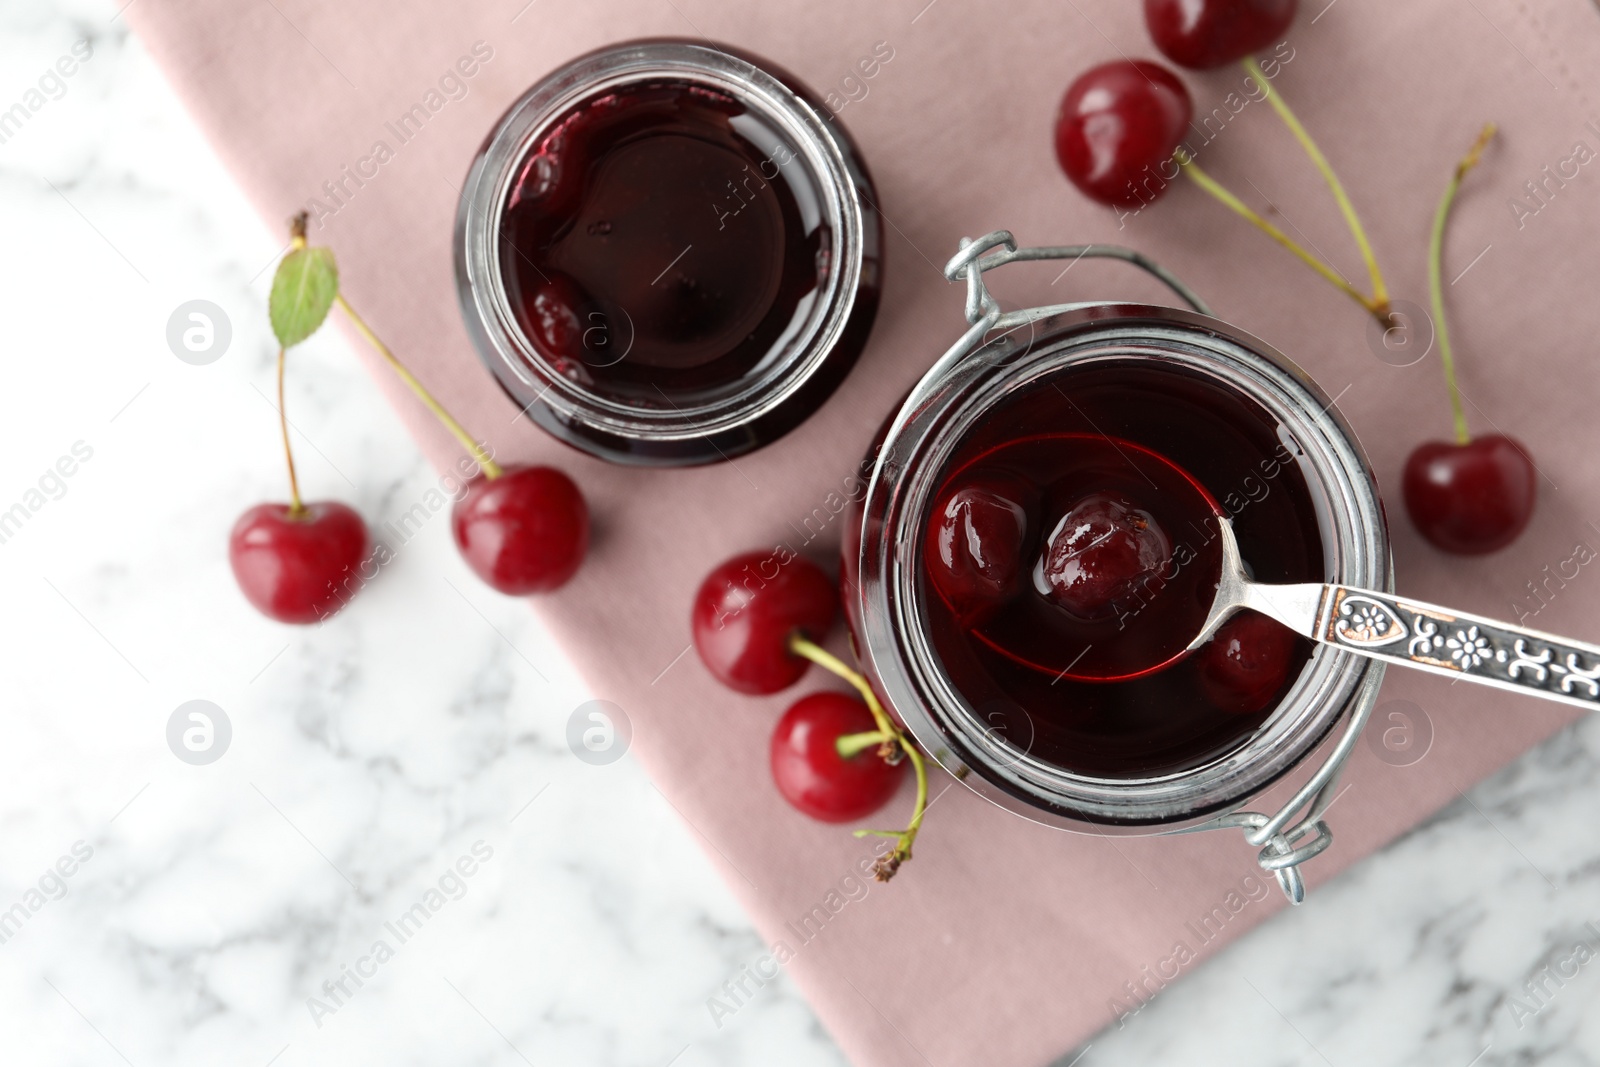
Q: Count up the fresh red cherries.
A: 7